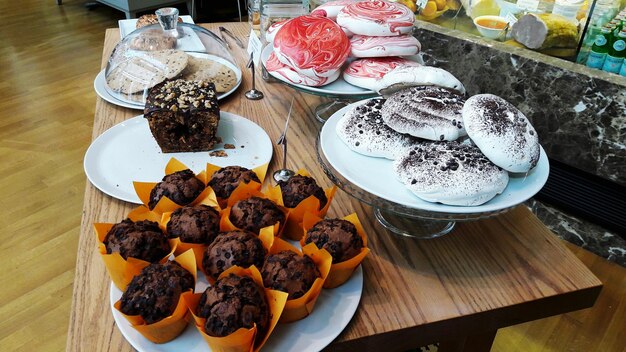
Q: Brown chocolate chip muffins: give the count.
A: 11